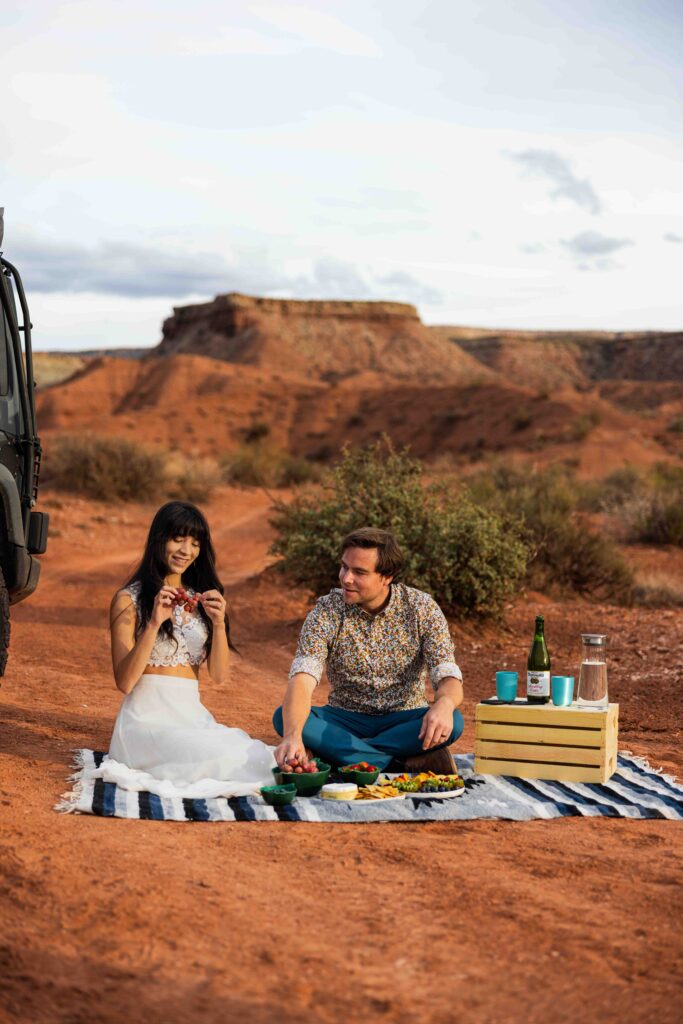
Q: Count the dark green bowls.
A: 3